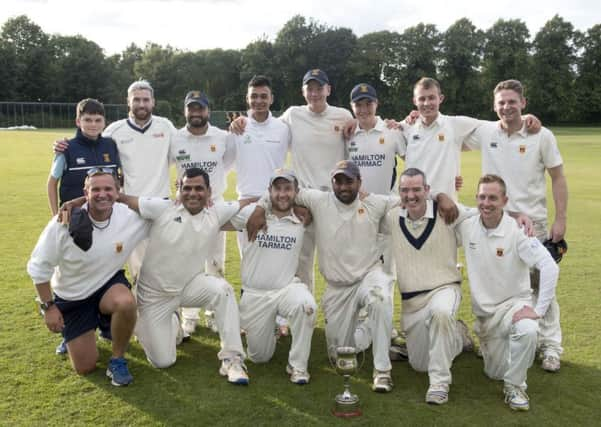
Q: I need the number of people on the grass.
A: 14